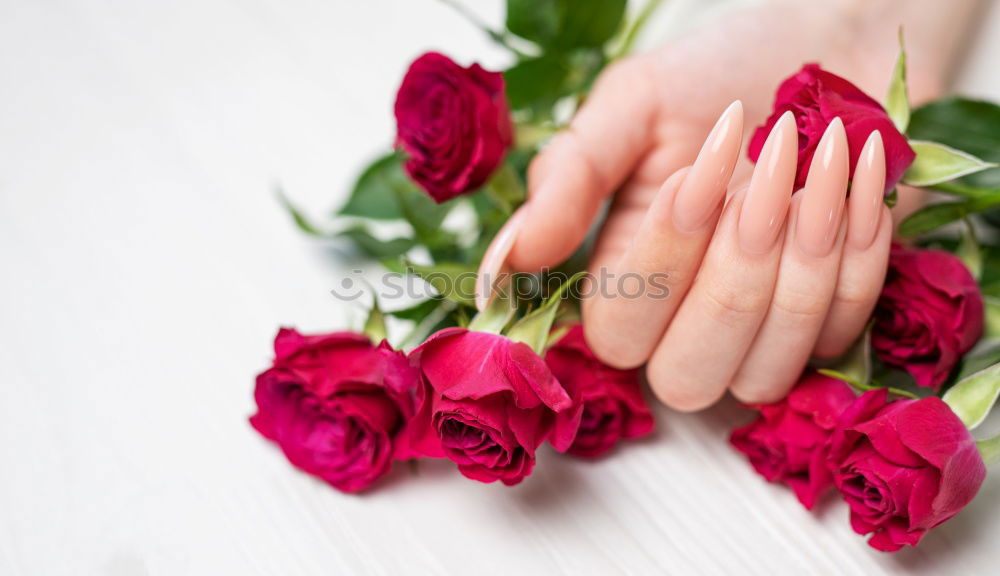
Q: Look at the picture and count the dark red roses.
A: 8